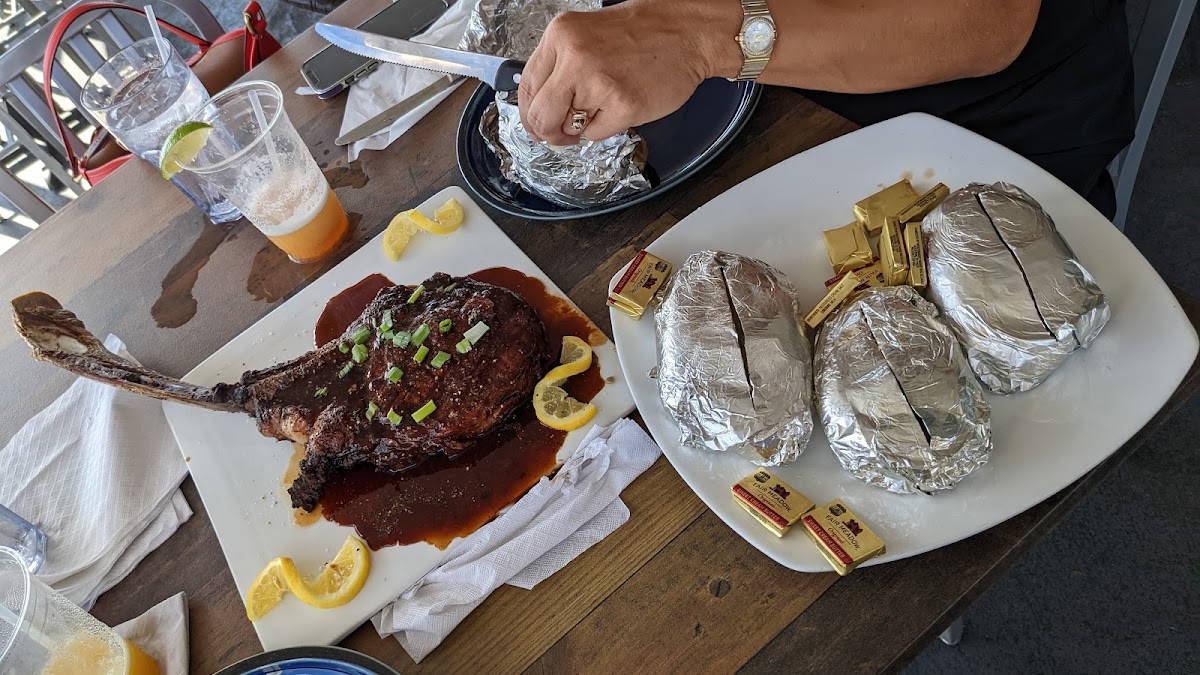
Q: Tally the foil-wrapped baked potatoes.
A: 4